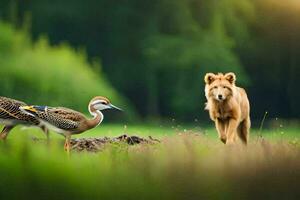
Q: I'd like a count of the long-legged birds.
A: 2